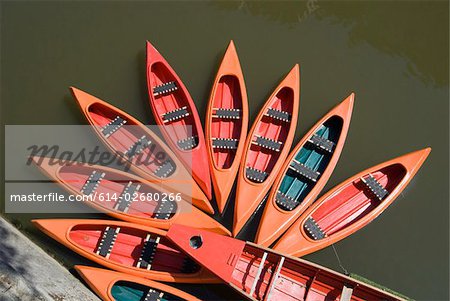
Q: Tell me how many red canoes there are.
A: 1